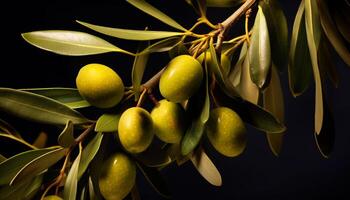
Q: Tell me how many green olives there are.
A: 8